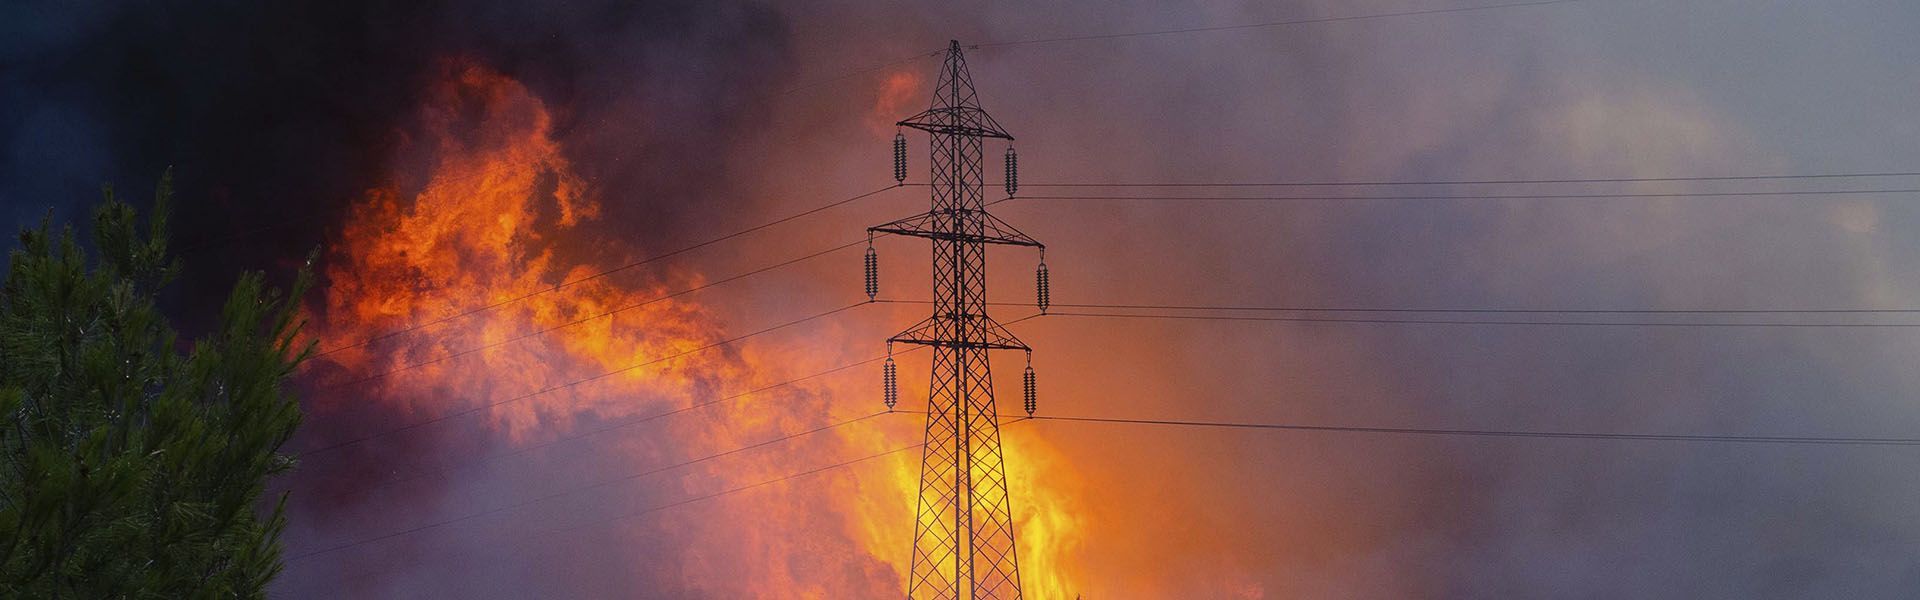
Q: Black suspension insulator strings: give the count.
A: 6